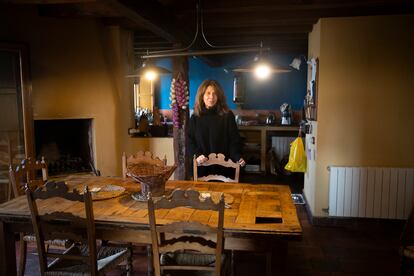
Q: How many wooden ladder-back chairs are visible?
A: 5